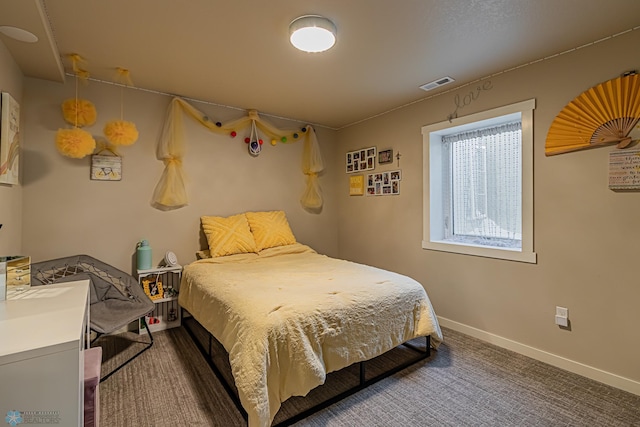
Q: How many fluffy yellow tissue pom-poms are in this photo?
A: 3